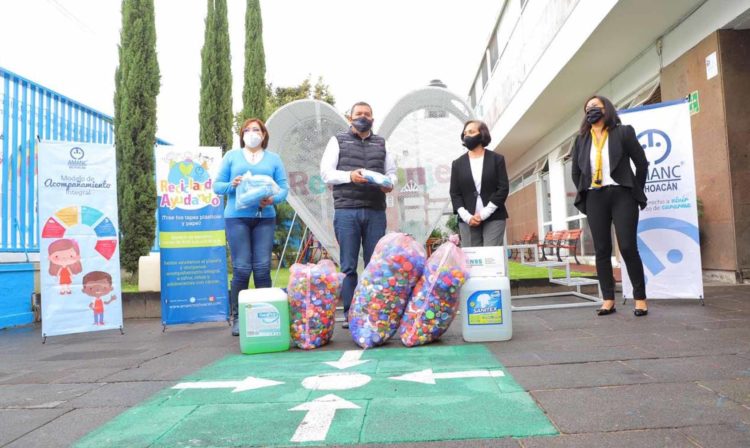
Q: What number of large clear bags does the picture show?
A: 3